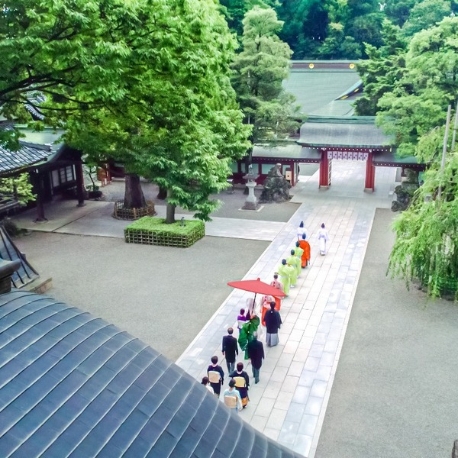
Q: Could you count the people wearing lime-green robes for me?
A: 3